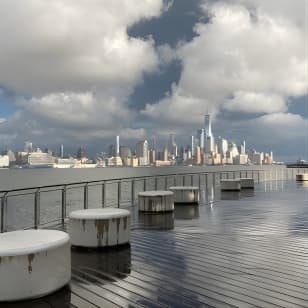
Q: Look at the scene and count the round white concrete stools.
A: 7